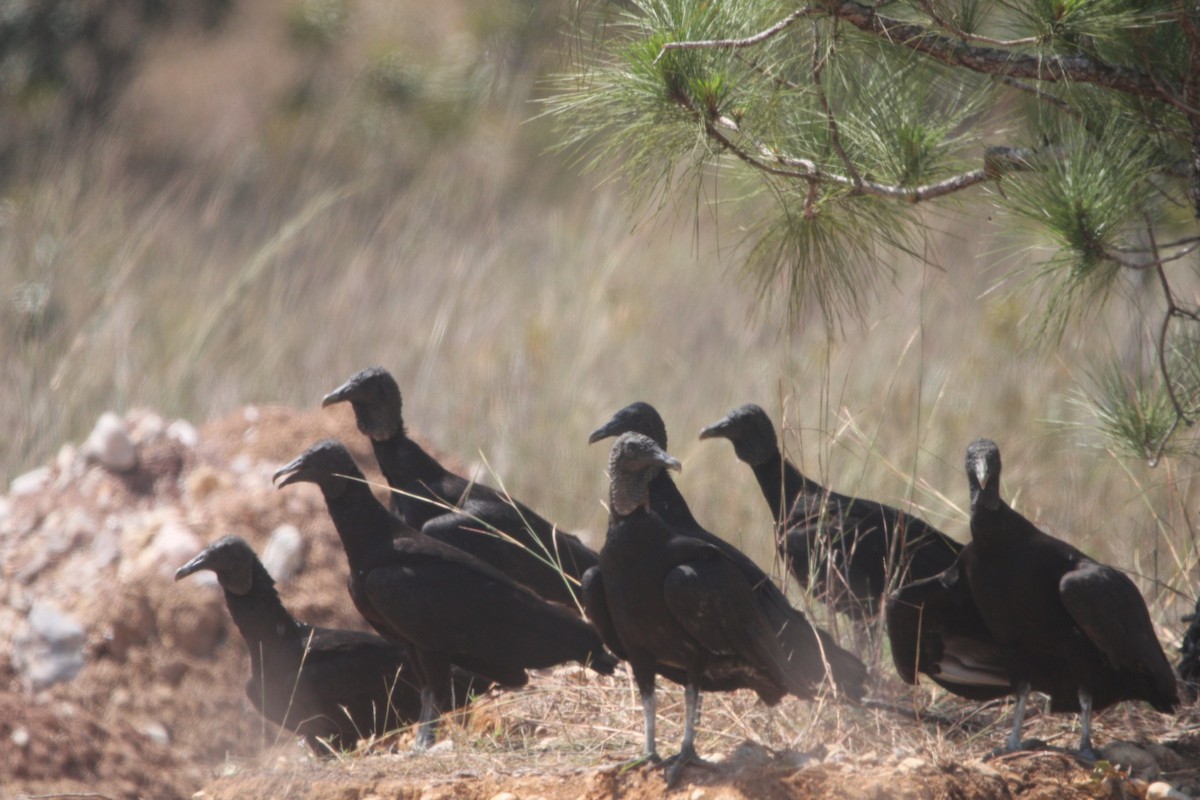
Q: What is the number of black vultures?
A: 7